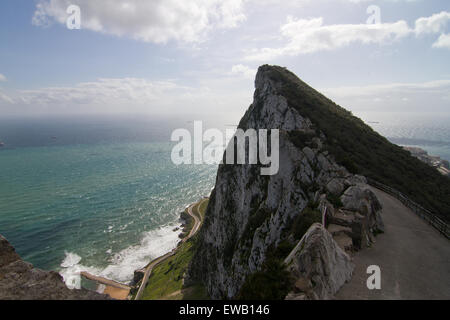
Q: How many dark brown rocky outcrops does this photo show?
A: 1